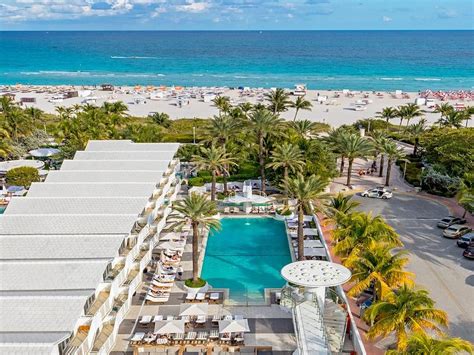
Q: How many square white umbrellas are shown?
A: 3